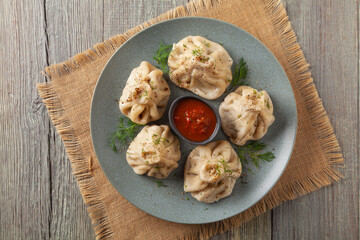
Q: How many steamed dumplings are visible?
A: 5